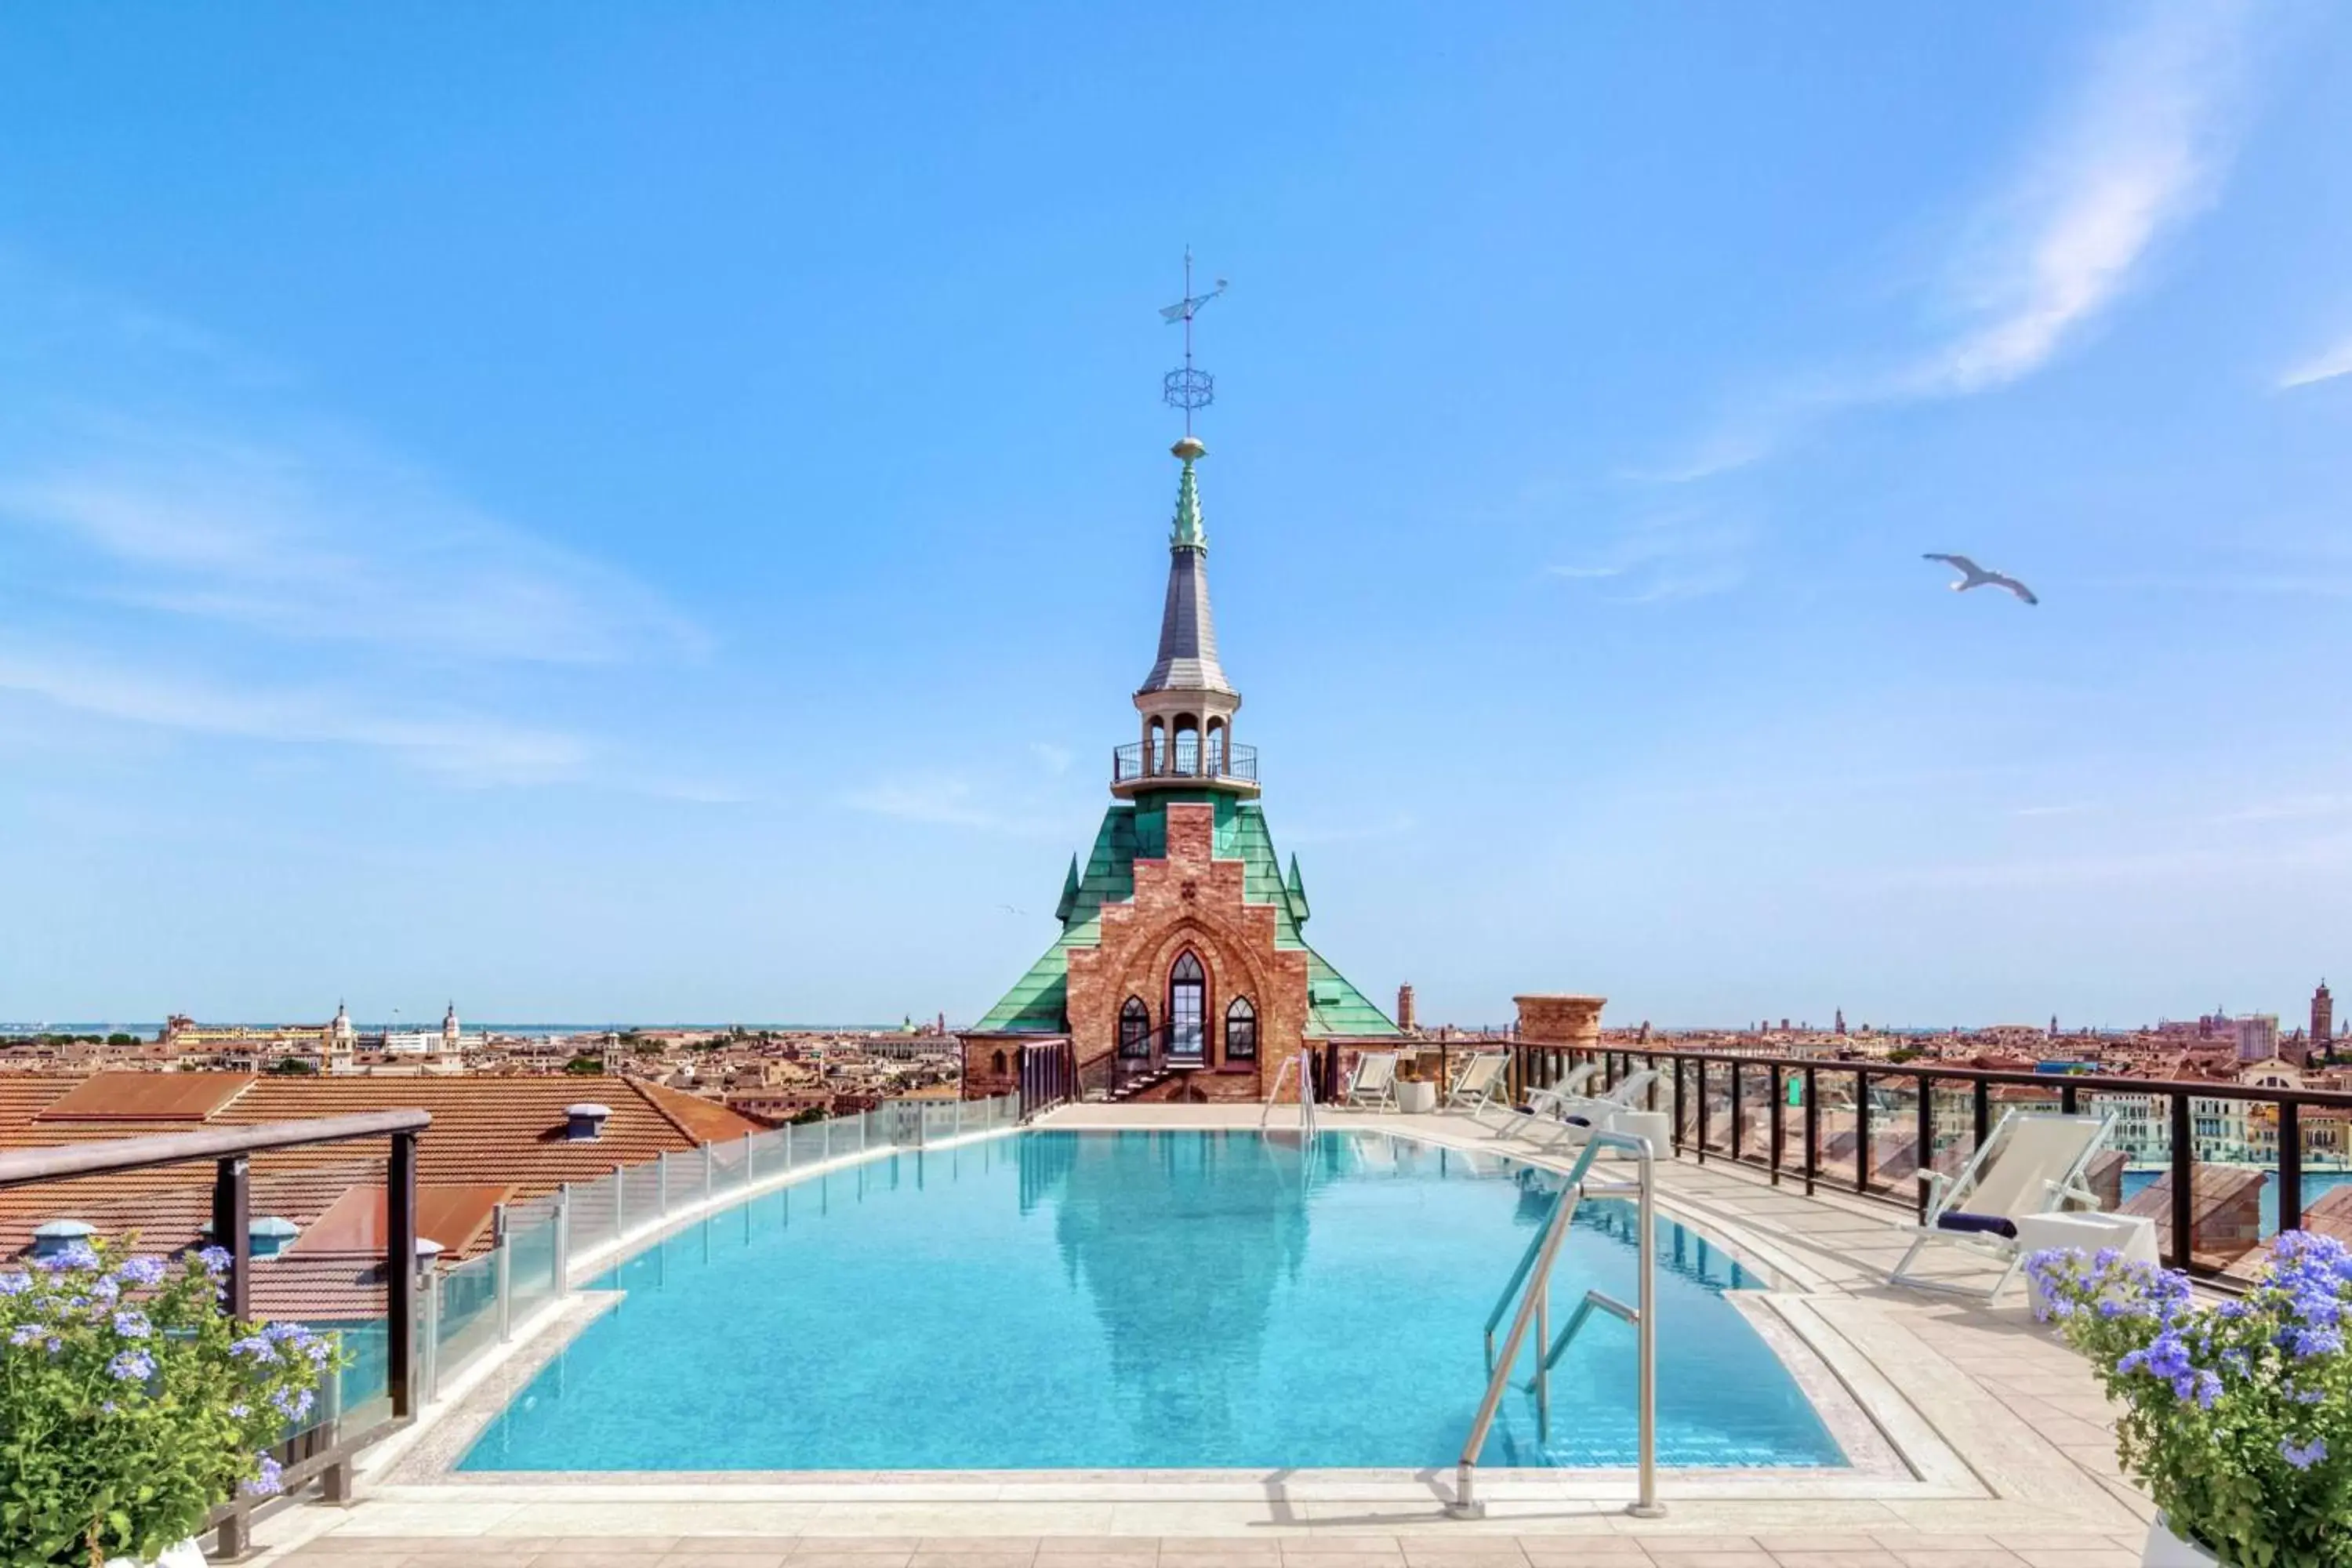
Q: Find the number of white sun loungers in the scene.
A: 5